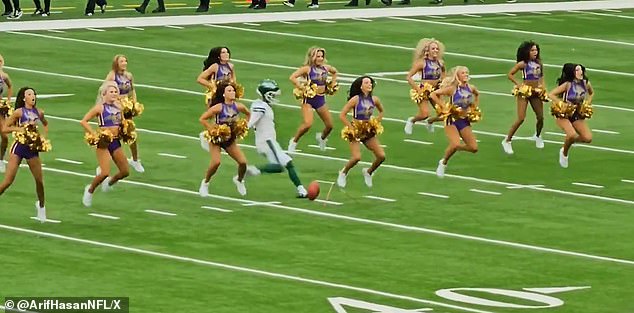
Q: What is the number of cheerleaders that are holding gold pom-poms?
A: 12